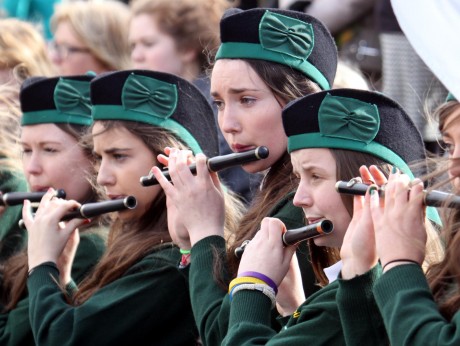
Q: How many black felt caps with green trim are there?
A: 4